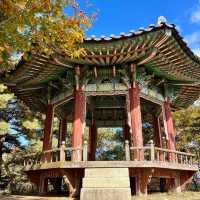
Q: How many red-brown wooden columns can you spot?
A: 8